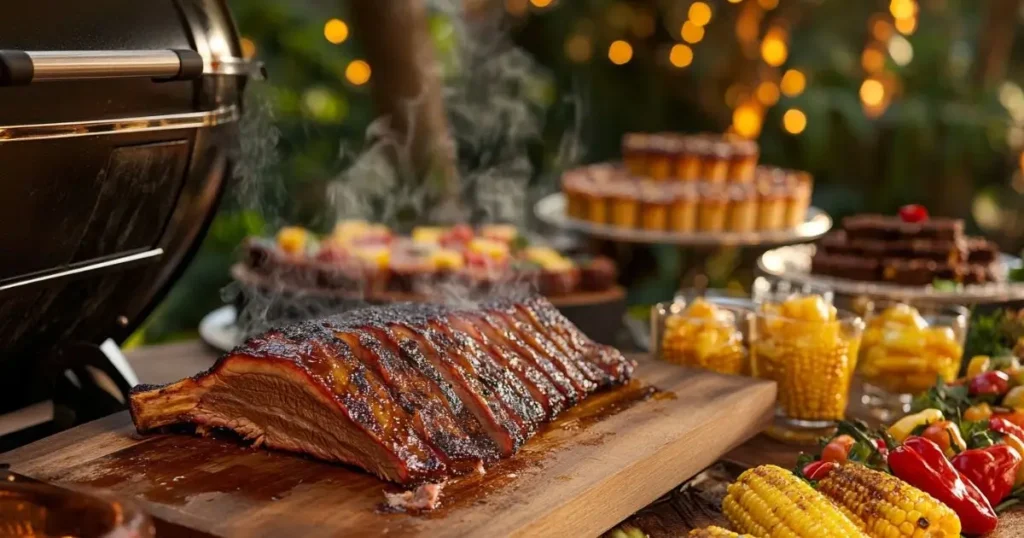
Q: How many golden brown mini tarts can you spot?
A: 14